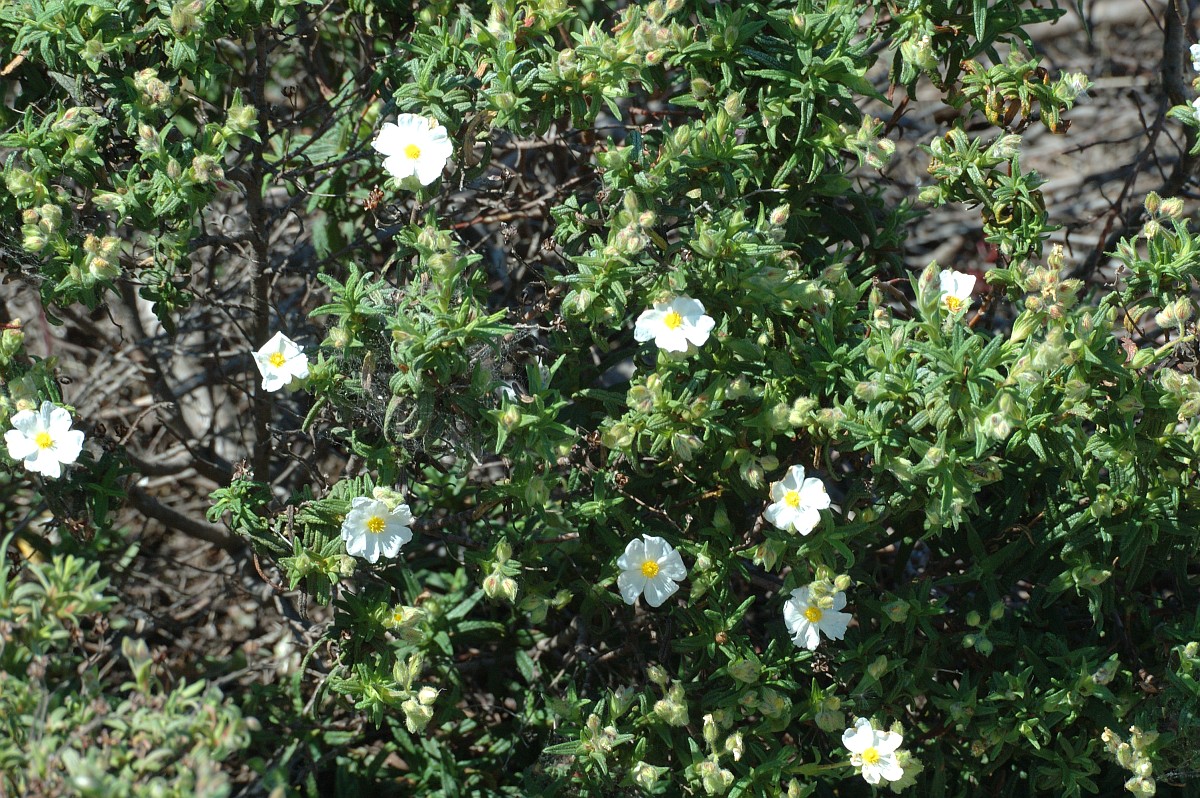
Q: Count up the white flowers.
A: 10